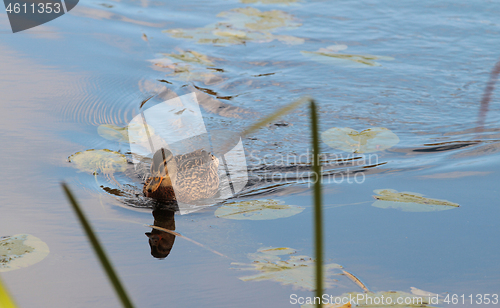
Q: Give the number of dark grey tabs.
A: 2